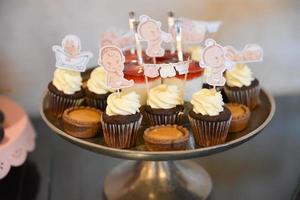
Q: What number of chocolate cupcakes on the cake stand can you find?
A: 6